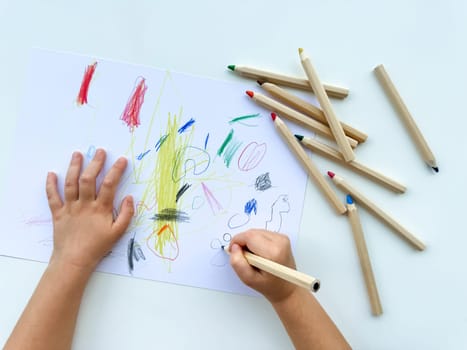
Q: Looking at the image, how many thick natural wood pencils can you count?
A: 10